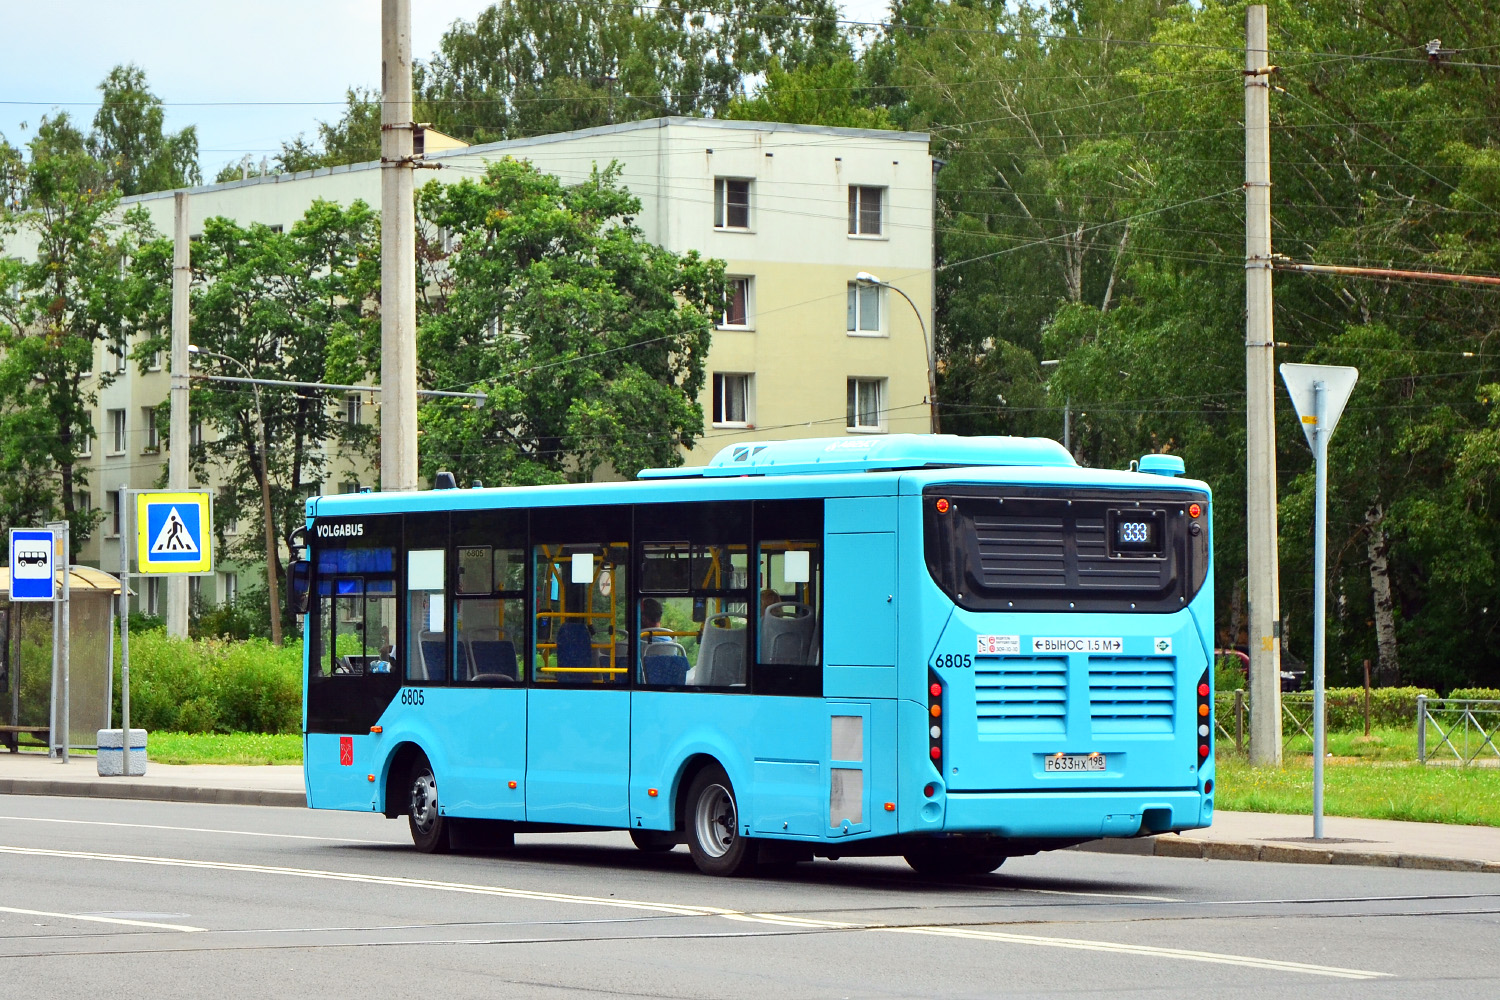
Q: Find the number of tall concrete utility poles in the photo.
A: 3